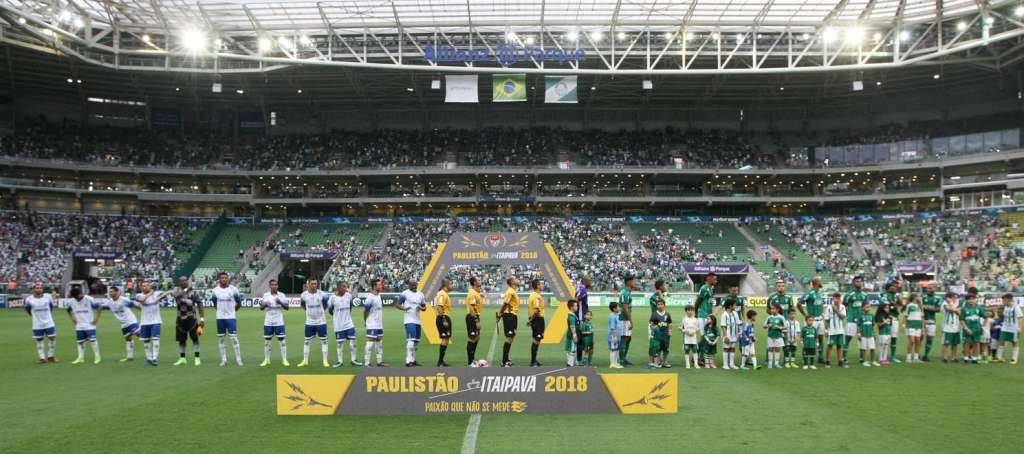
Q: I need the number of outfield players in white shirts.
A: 10